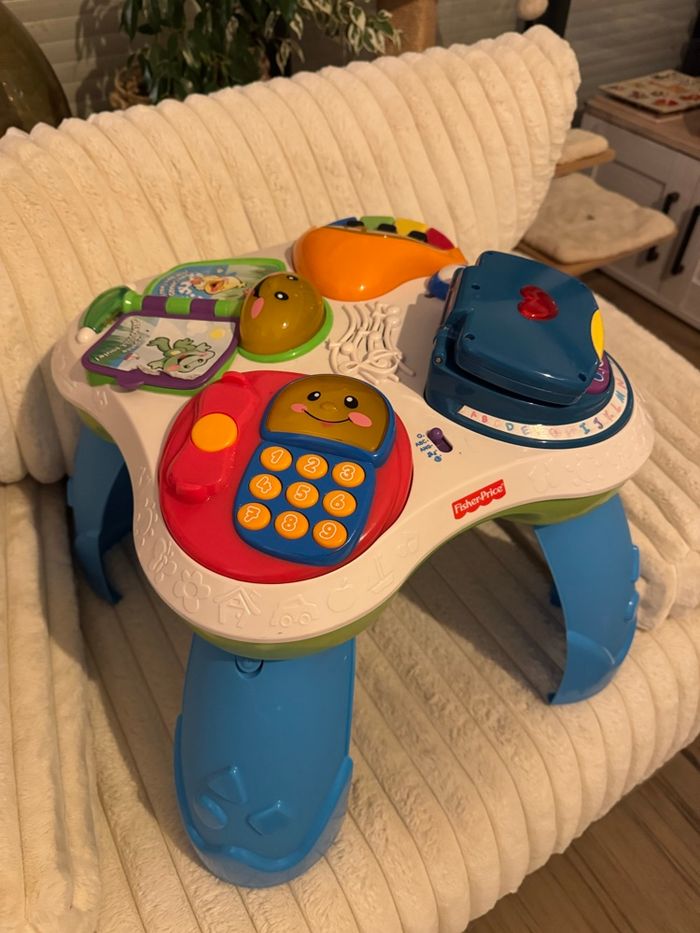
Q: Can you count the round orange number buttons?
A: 9